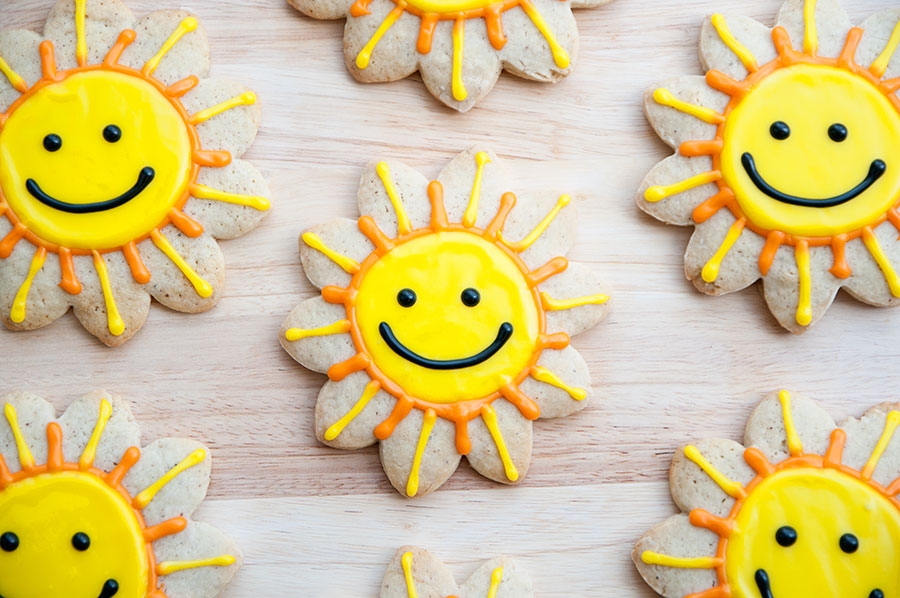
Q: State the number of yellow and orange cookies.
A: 7